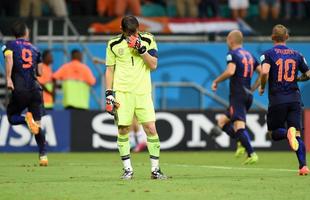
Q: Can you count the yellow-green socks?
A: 2